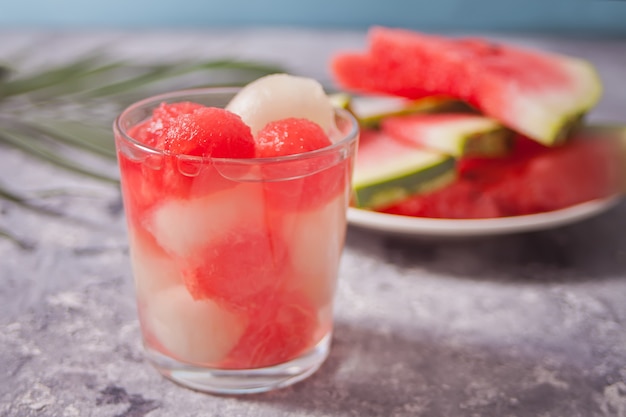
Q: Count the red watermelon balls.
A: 5